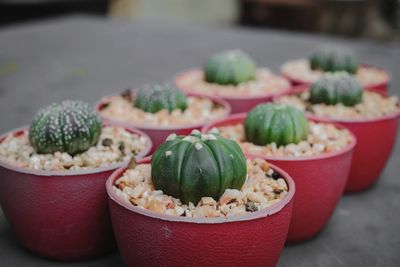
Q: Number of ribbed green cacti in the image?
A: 7